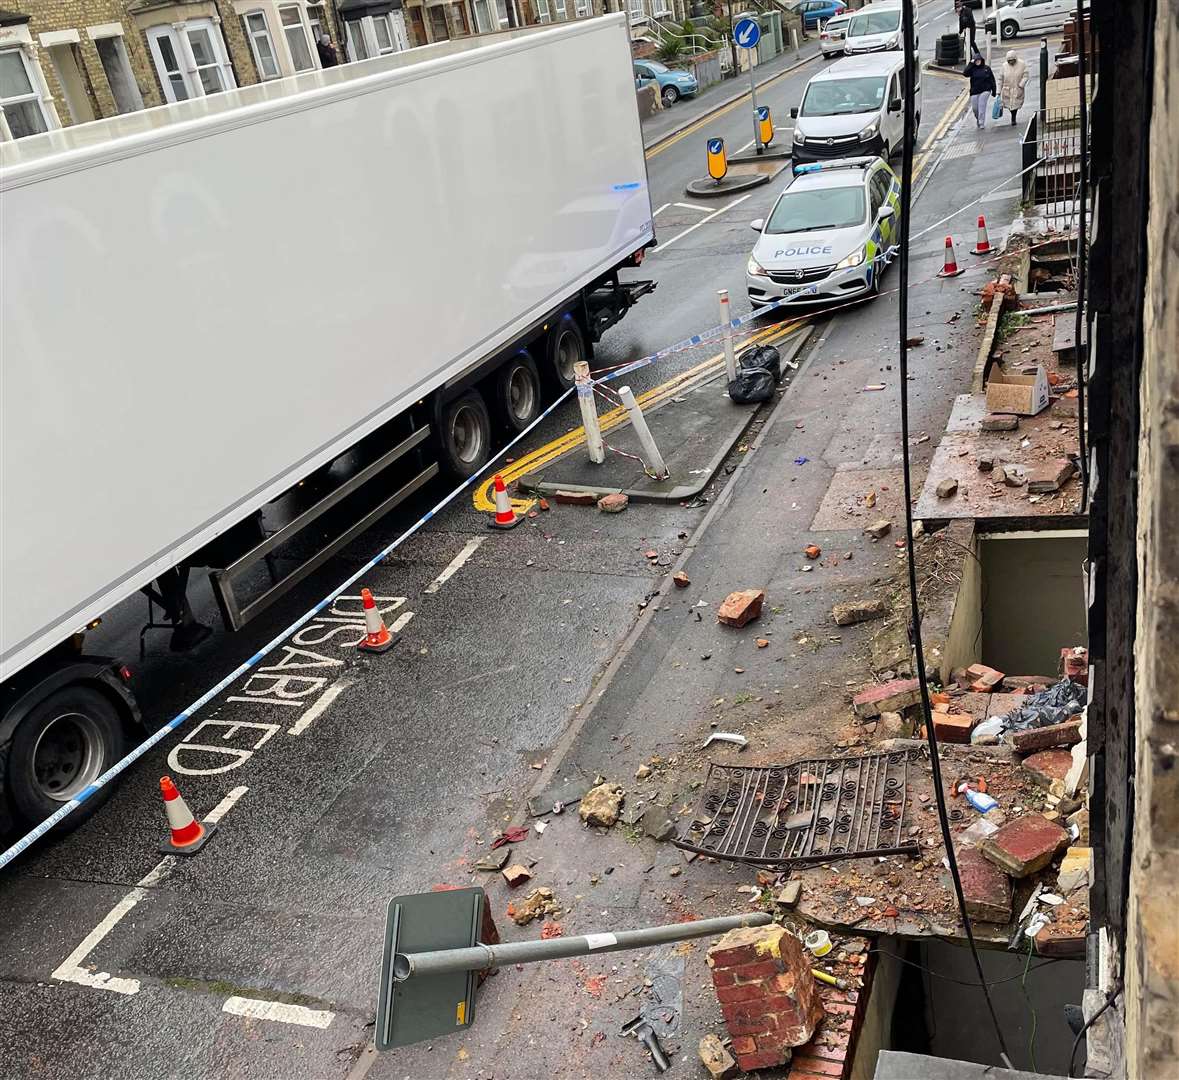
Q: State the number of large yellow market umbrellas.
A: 0